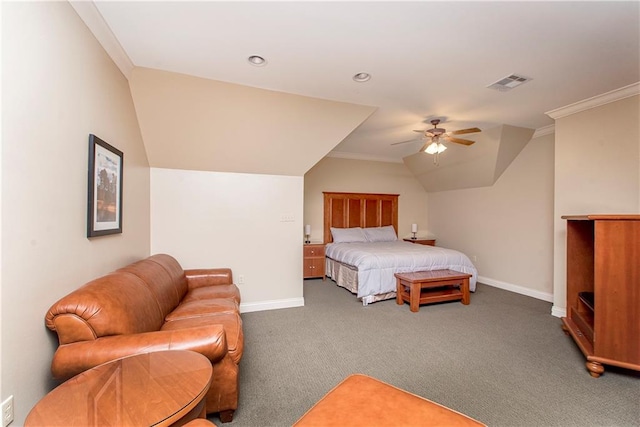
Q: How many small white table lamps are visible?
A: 2